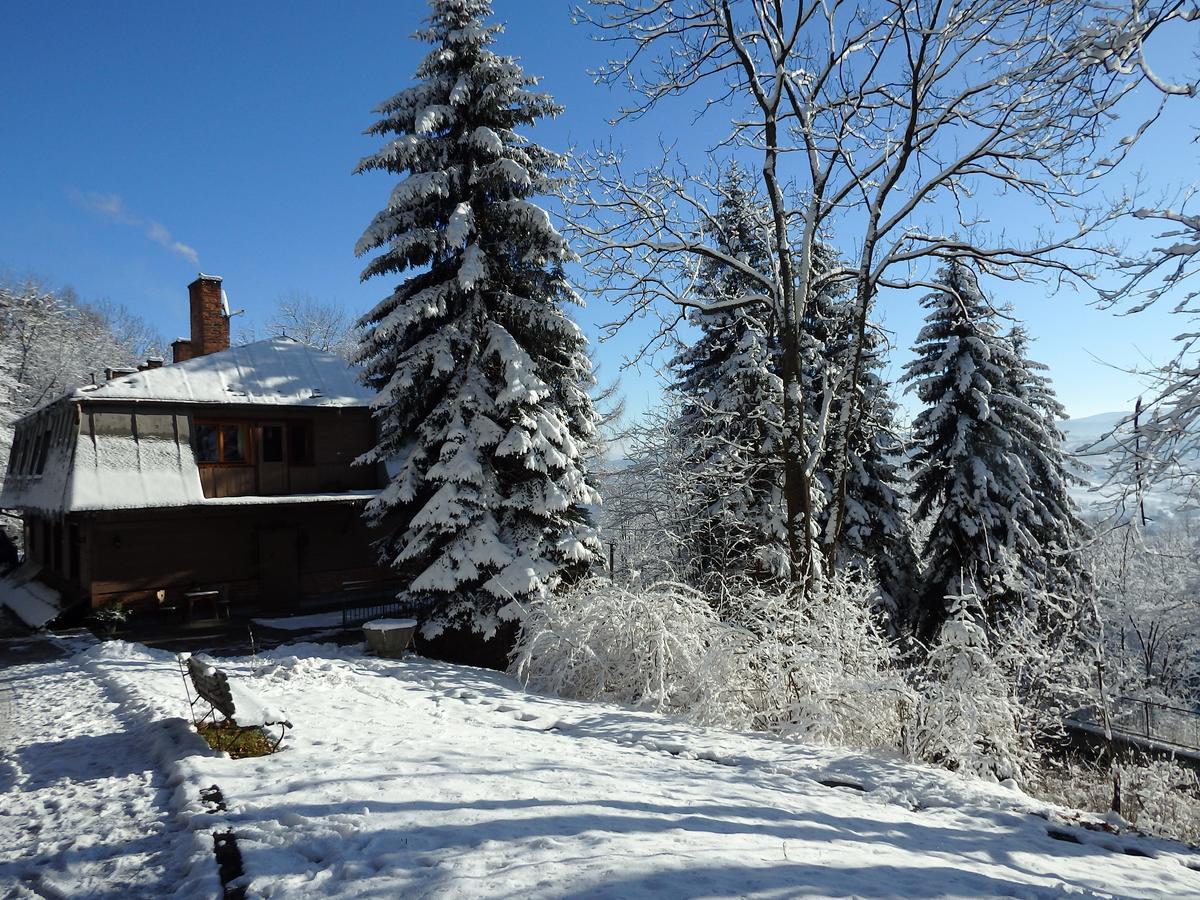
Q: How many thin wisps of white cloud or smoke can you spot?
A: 1